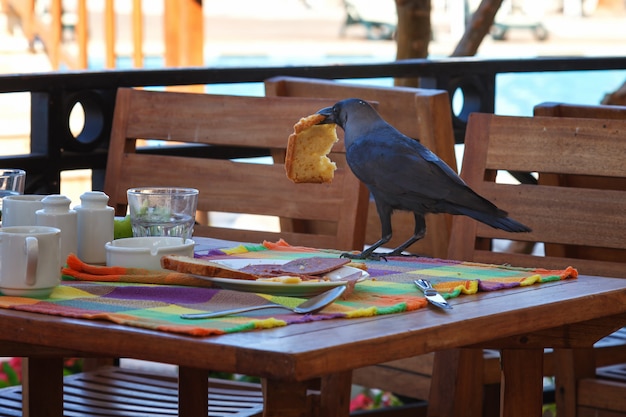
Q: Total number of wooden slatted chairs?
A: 4